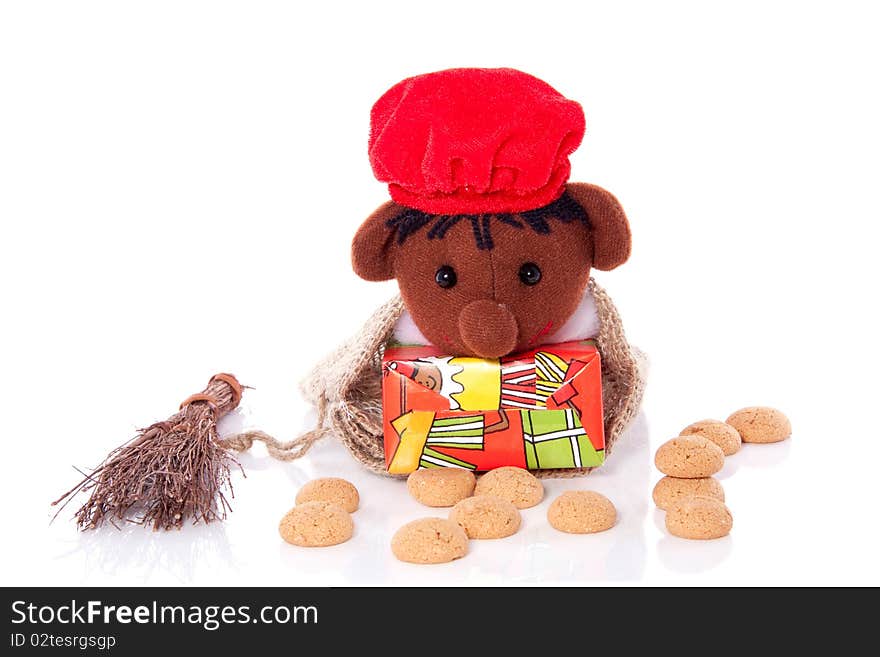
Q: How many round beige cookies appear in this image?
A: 12